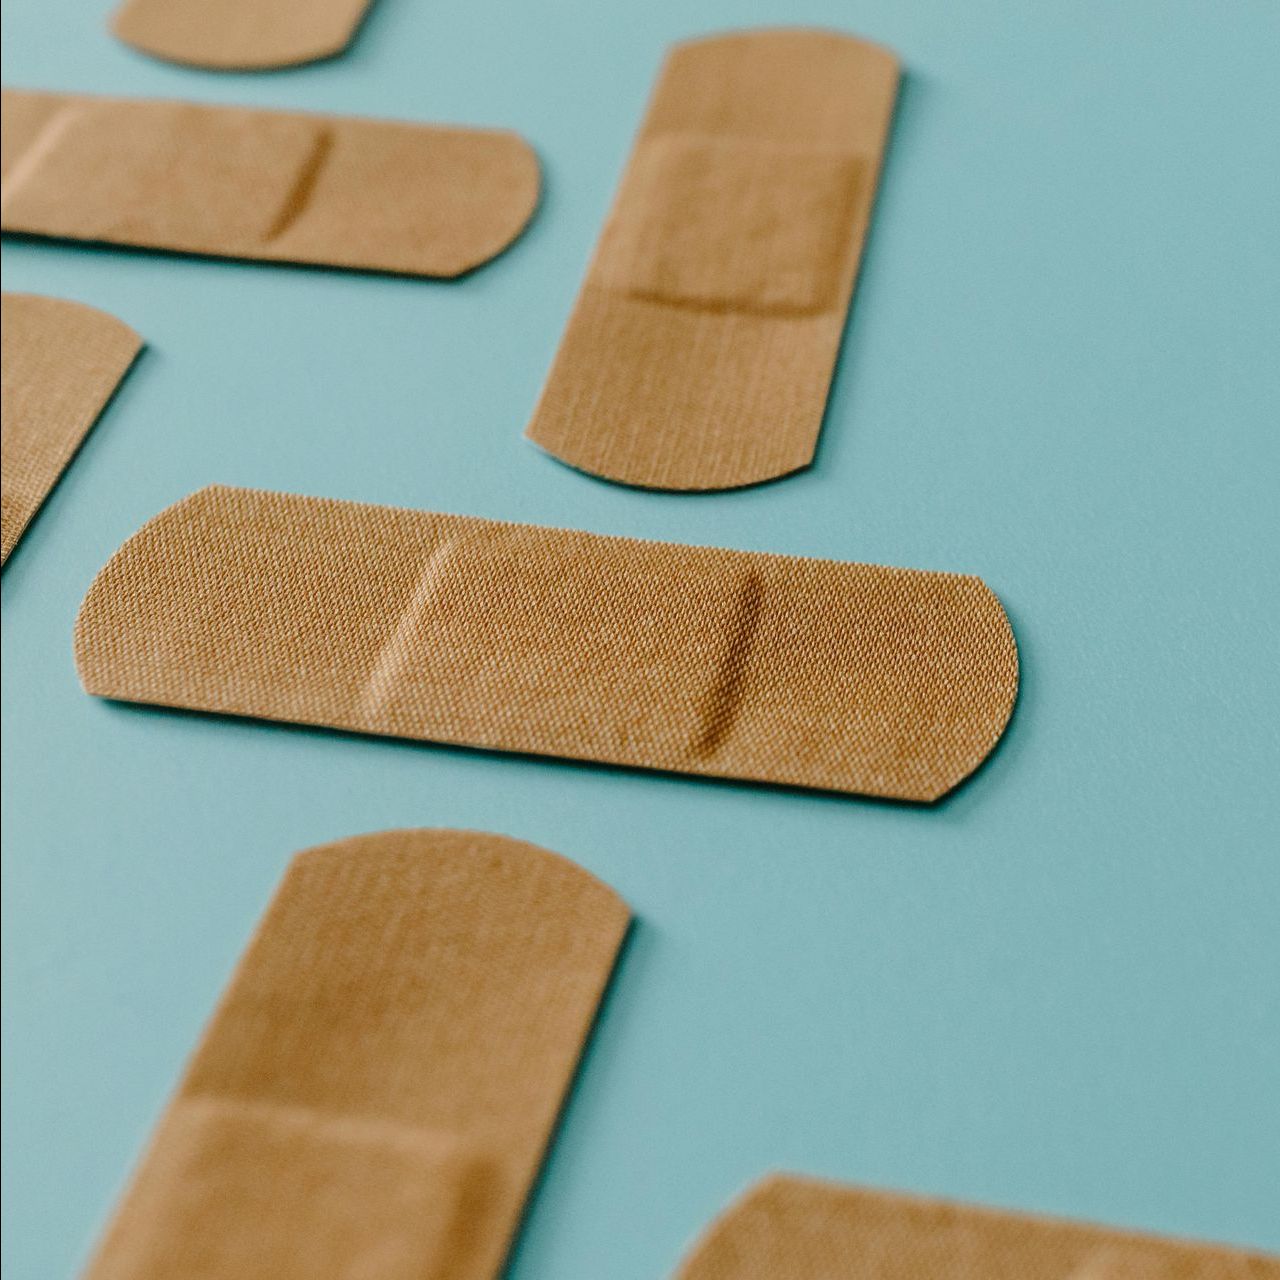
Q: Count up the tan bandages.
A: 7